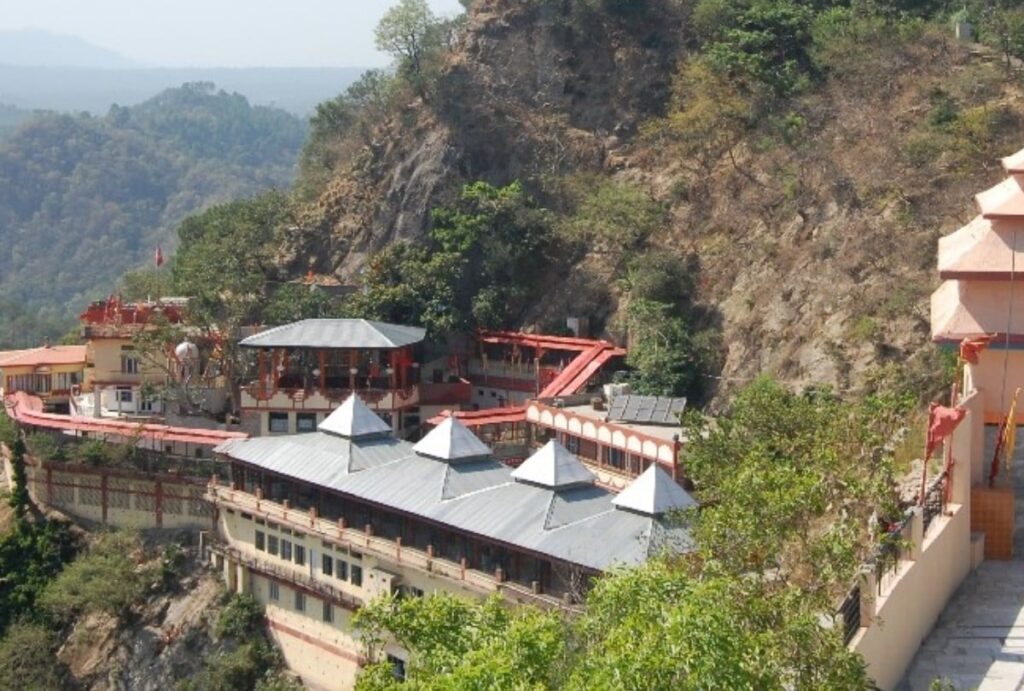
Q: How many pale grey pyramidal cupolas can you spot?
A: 4